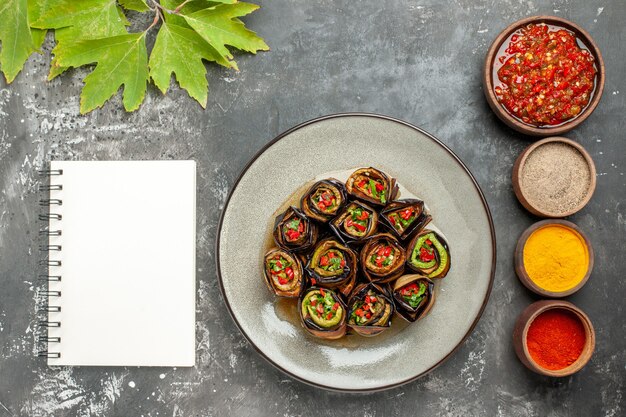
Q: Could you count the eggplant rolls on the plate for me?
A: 12